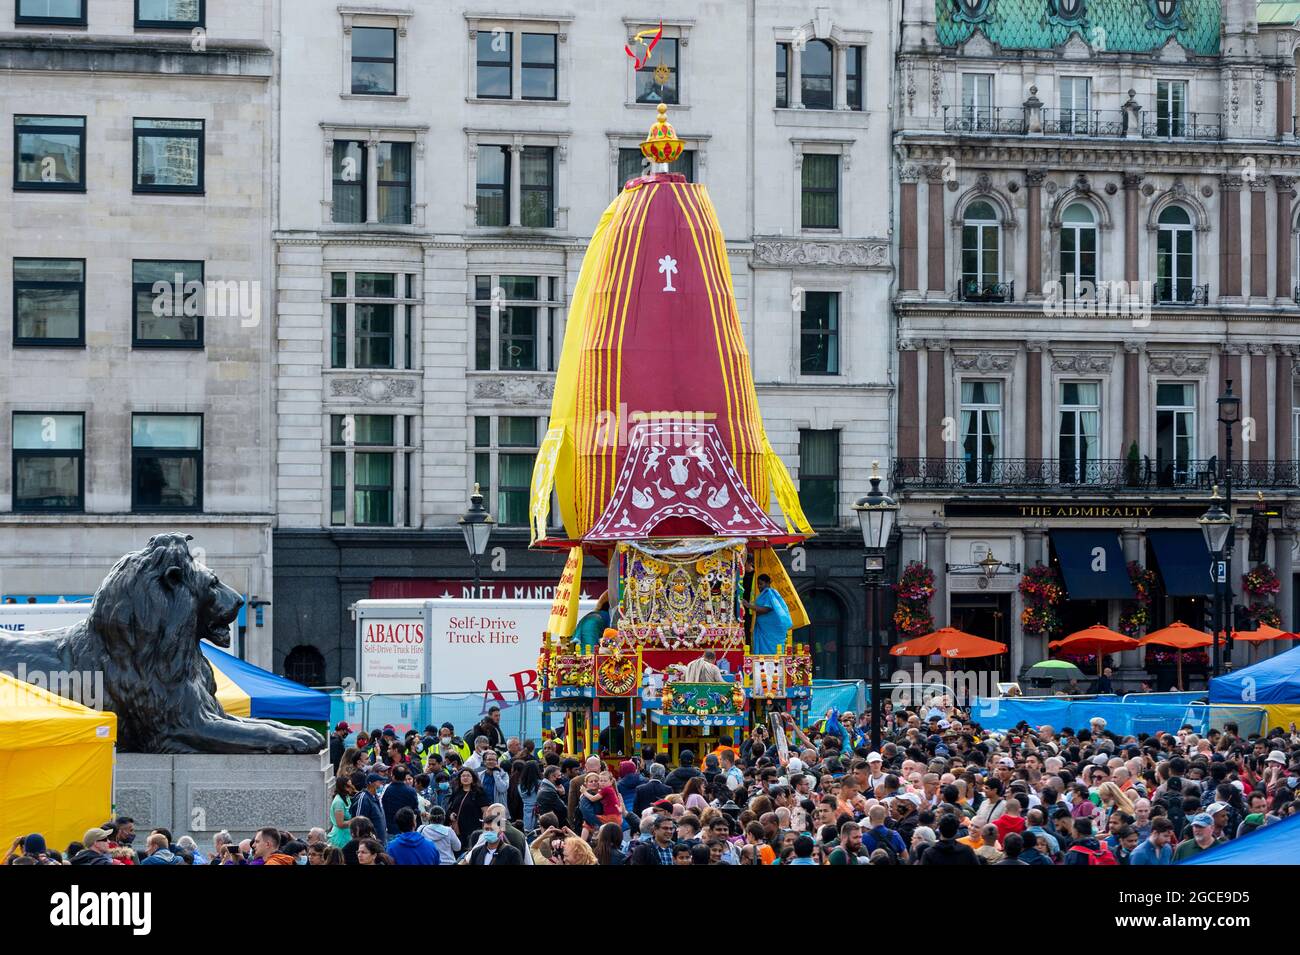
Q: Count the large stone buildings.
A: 3